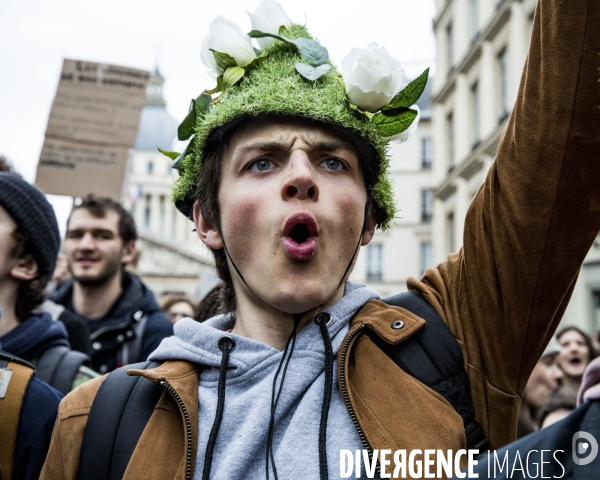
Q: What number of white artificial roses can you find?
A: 3